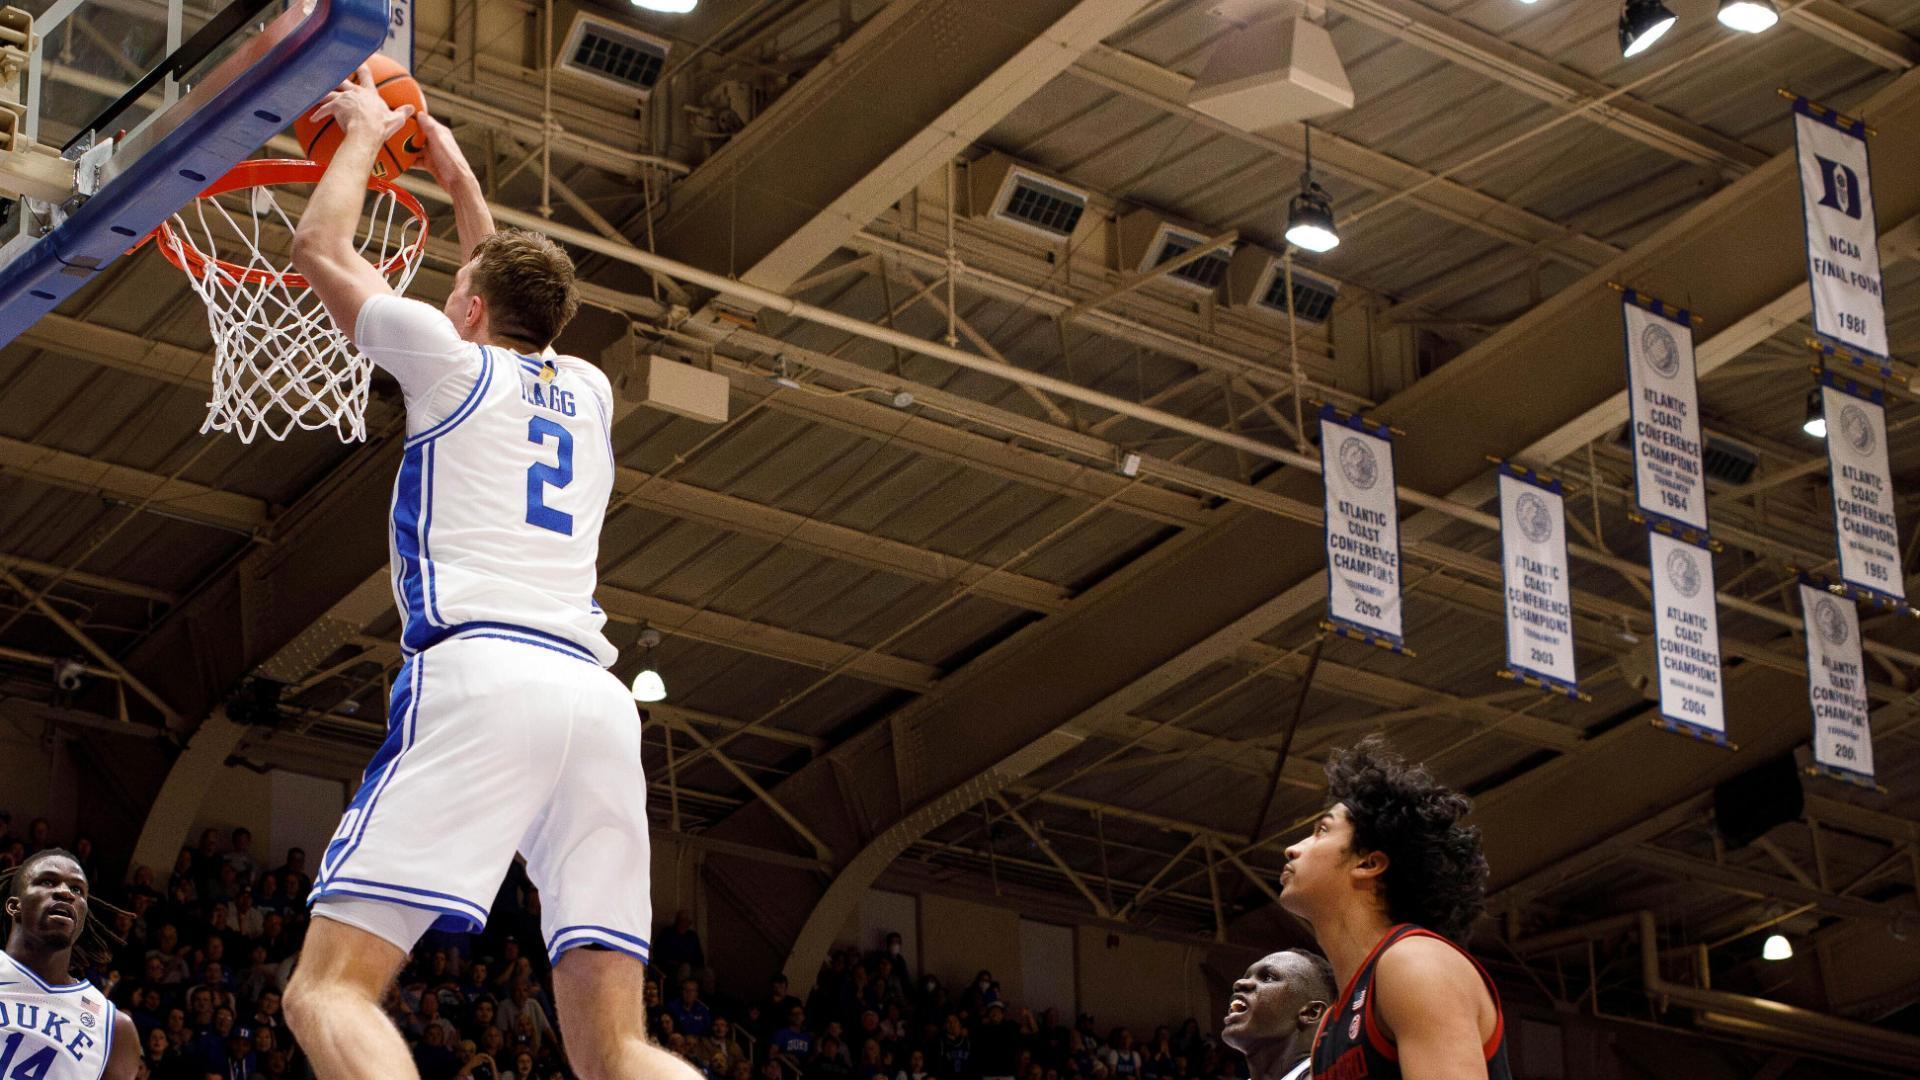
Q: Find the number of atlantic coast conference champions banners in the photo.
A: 6